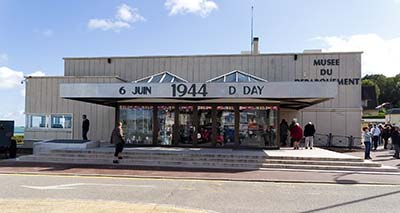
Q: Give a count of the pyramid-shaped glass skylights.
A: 2